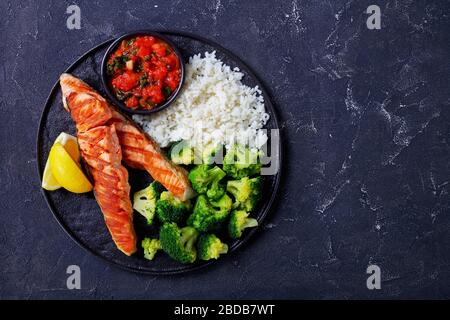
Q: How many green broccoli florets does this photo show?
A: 12